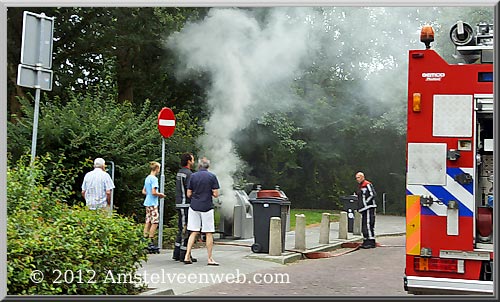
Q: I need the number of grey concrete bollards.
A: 5